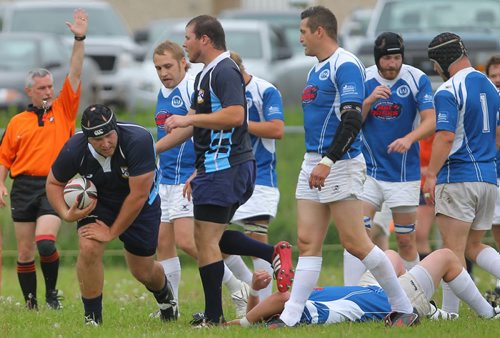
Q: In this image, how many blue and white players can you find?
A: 7